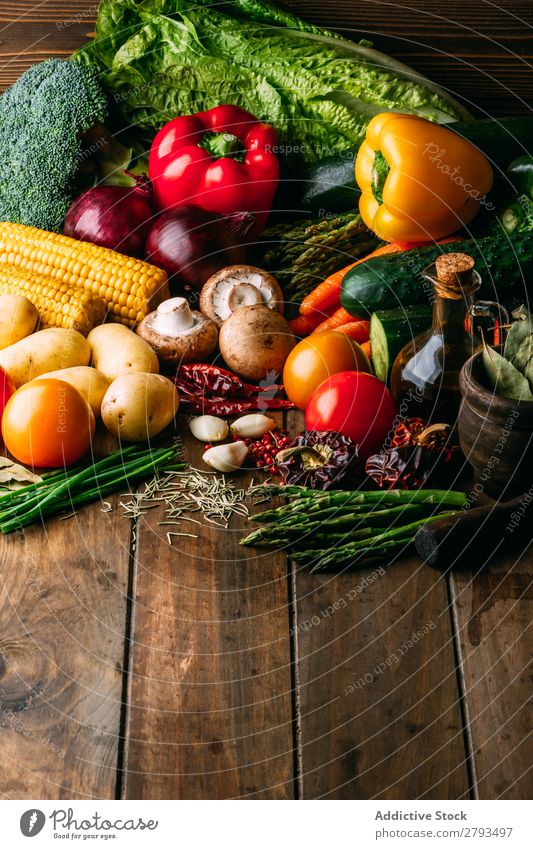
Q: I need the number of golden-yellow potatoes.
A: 5